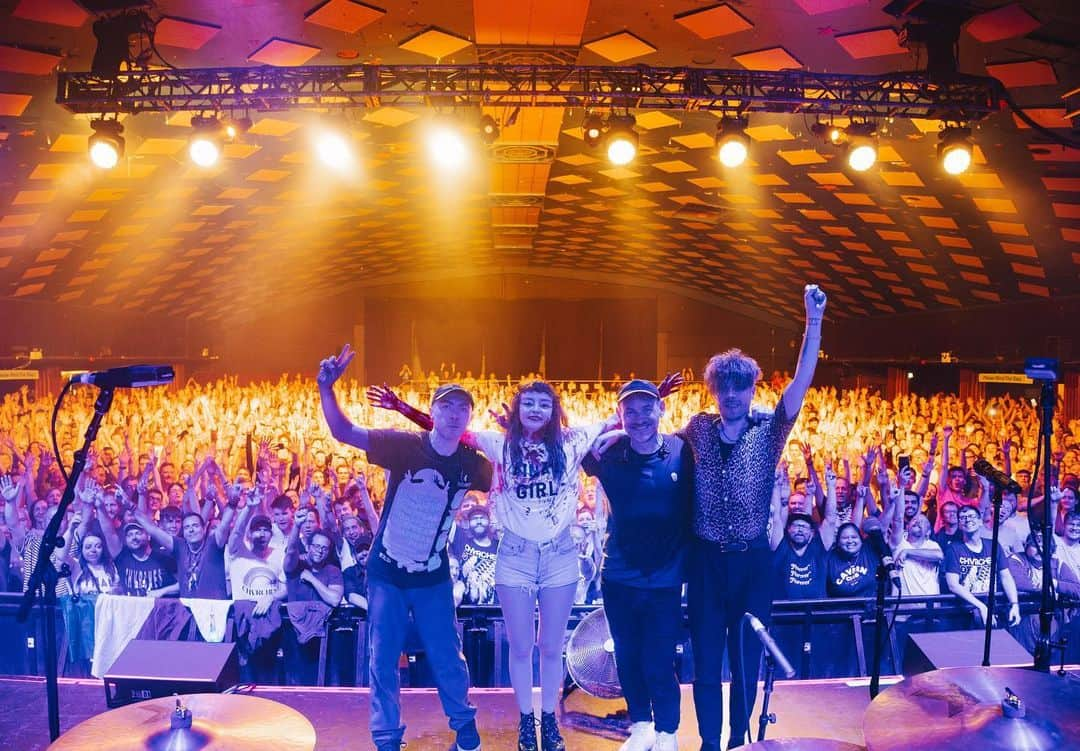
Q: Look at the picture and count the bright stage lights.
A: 8